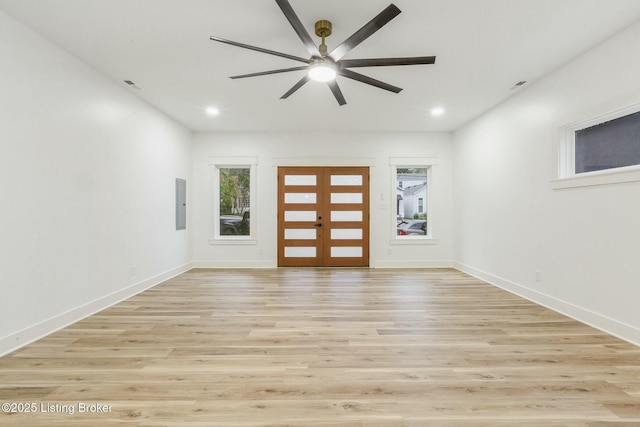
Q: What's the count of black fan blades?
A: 8